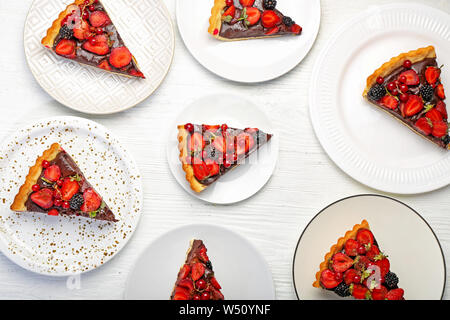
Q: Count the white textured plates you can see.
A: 2